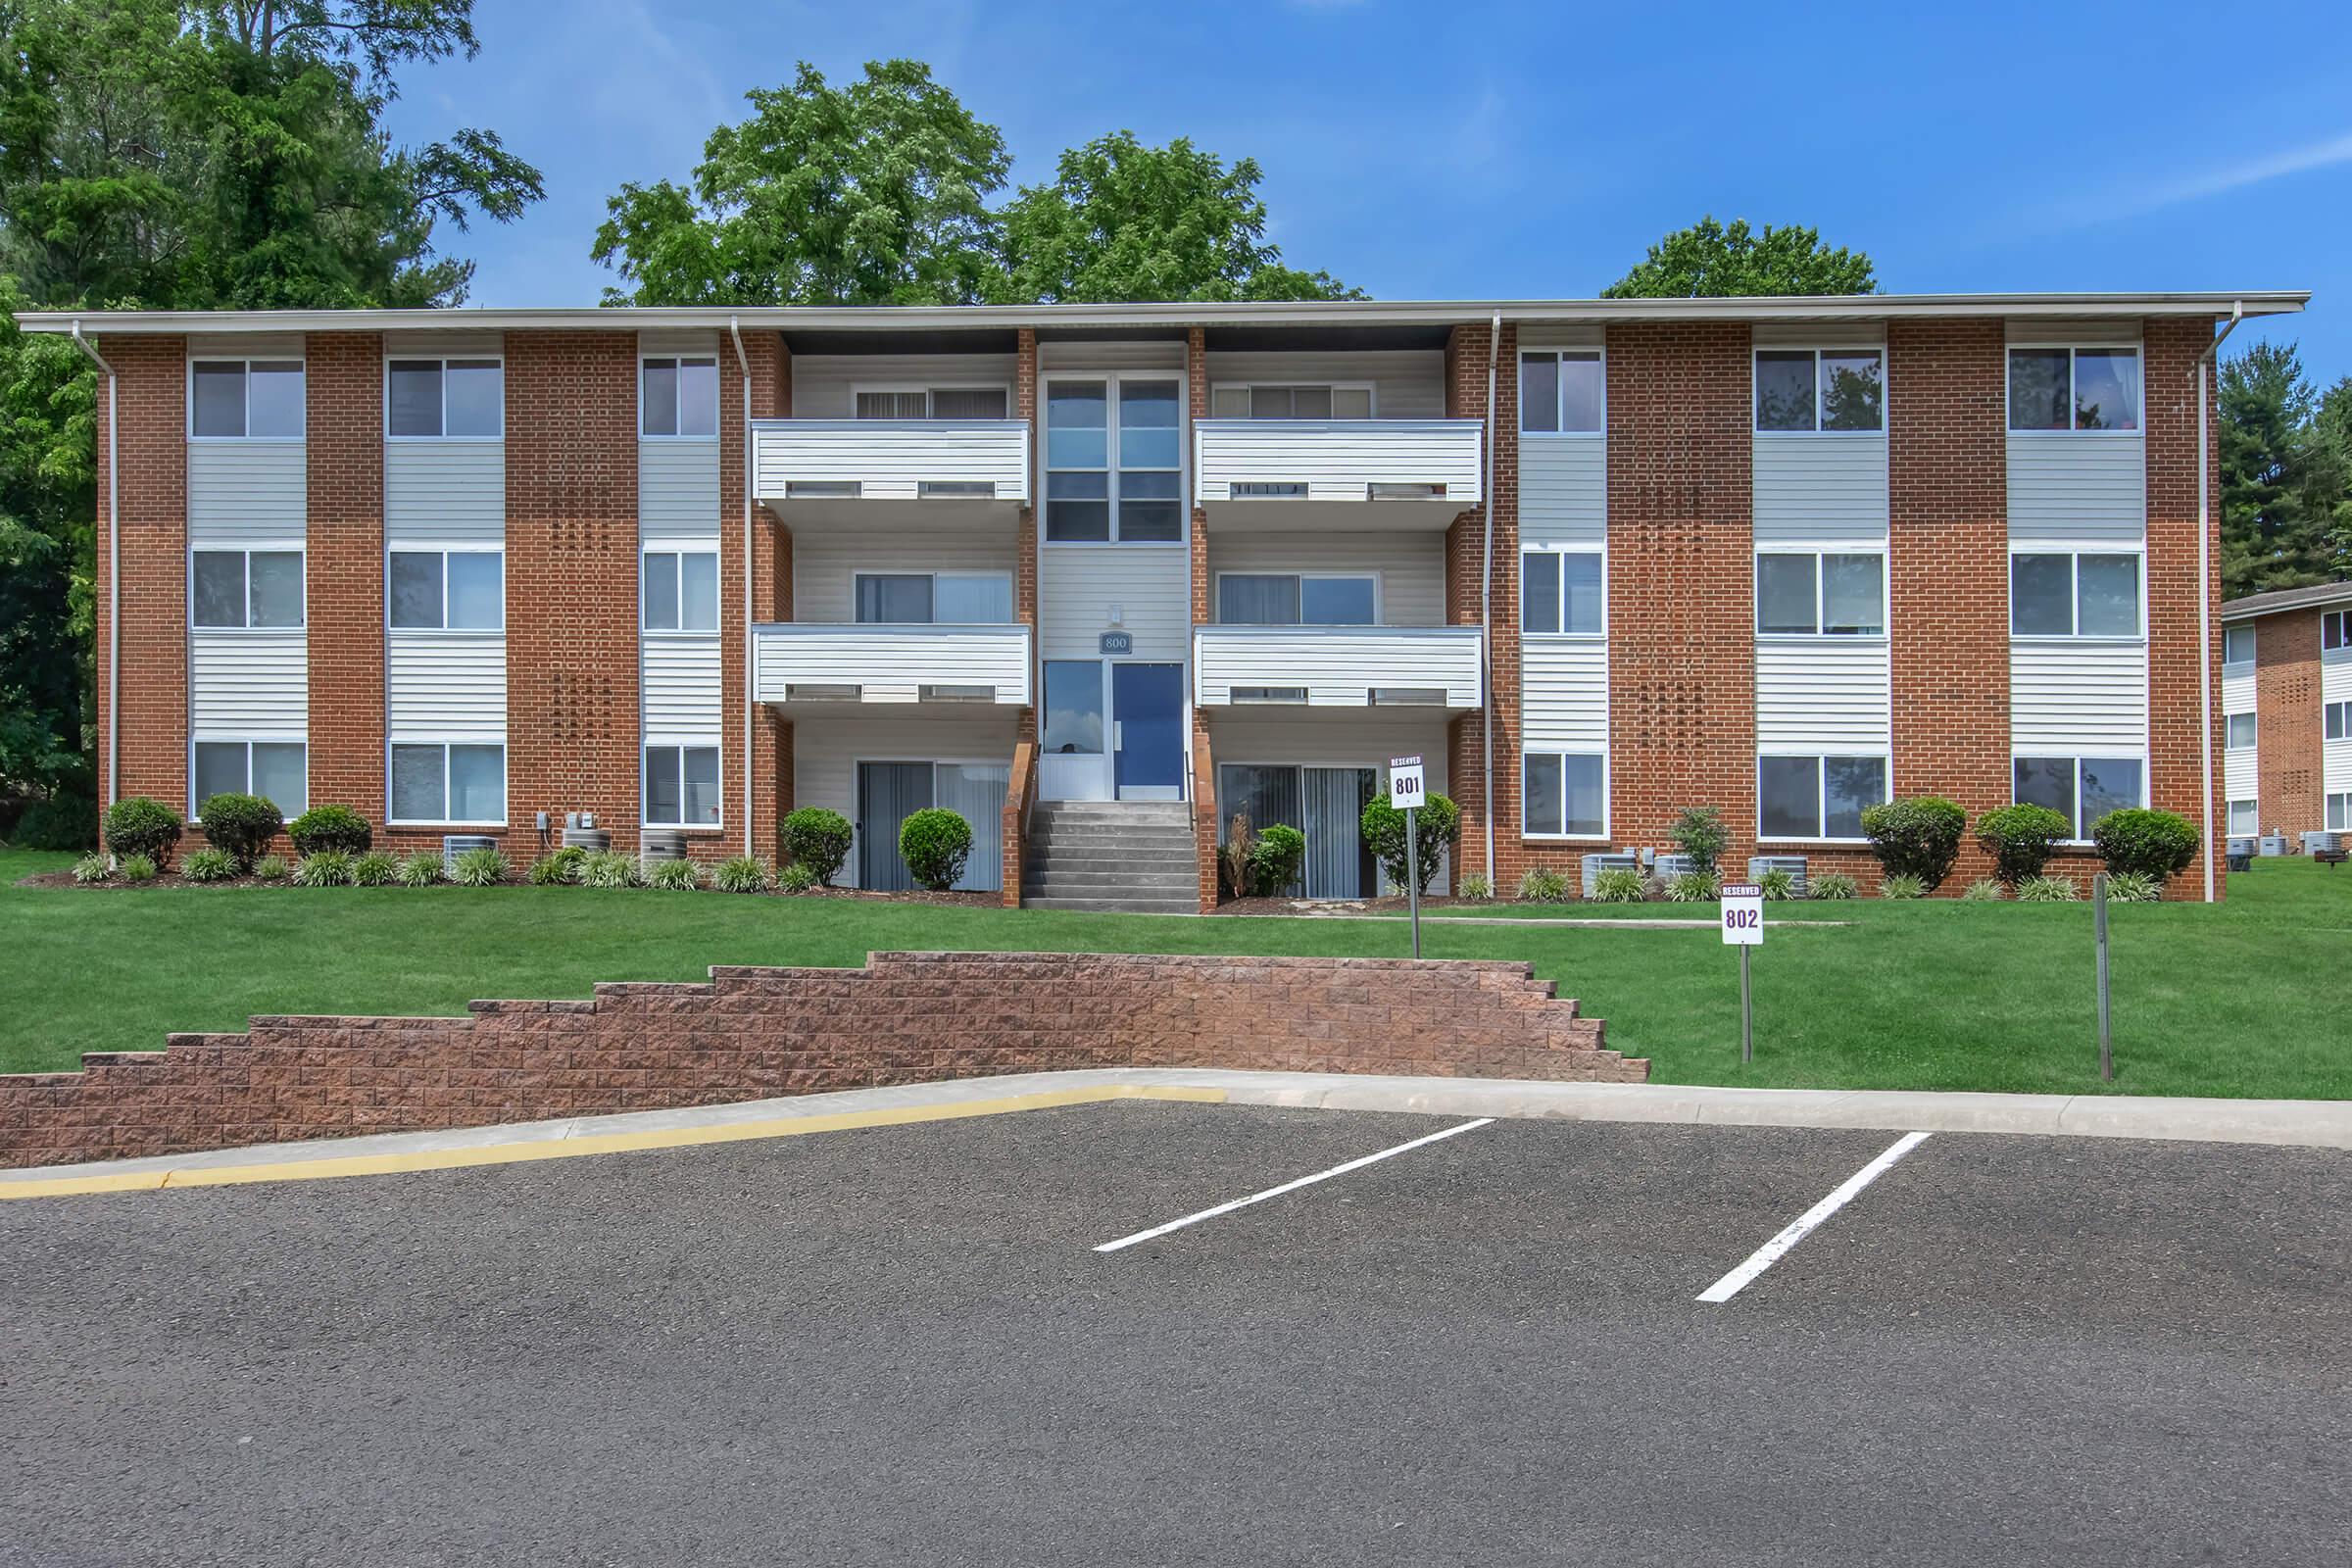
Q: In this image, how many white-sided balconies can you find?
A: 4